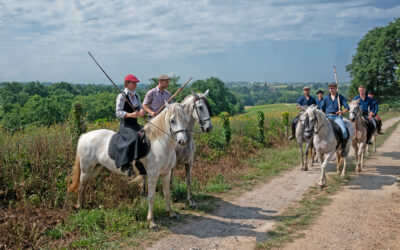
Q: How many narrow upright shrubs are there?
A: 4